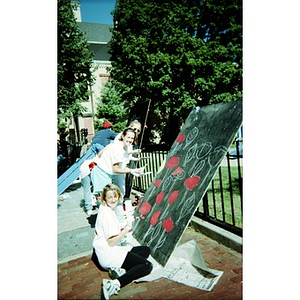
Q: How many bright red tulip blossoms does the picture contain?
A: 10